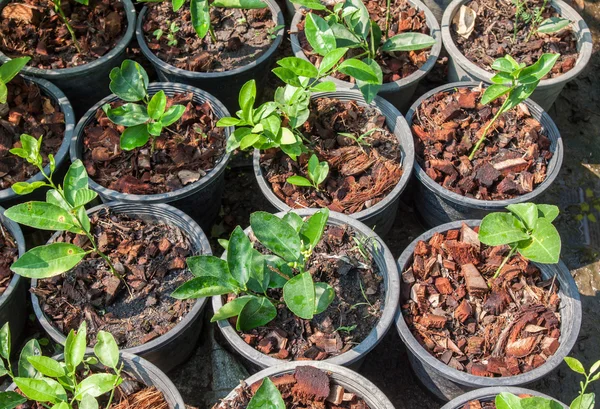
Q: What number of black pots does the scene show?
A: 15